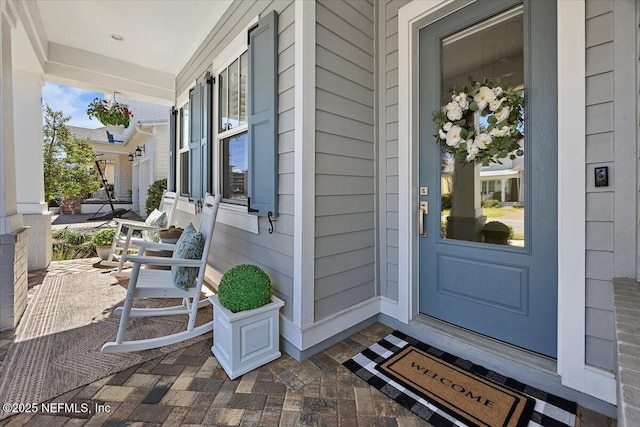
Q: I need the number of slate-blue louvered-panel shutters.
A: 4